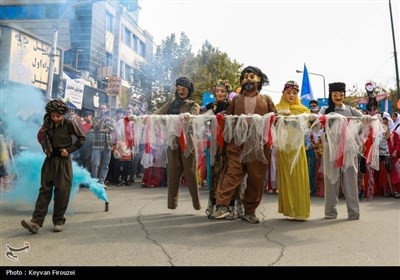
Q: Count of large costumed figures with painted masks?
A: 5